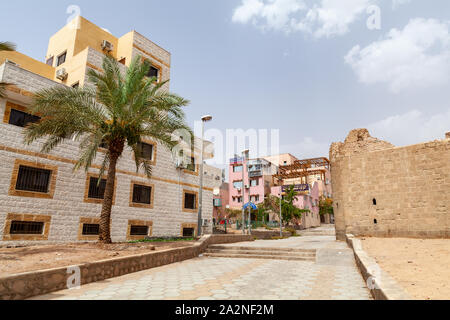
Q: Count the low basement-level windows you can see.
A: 4